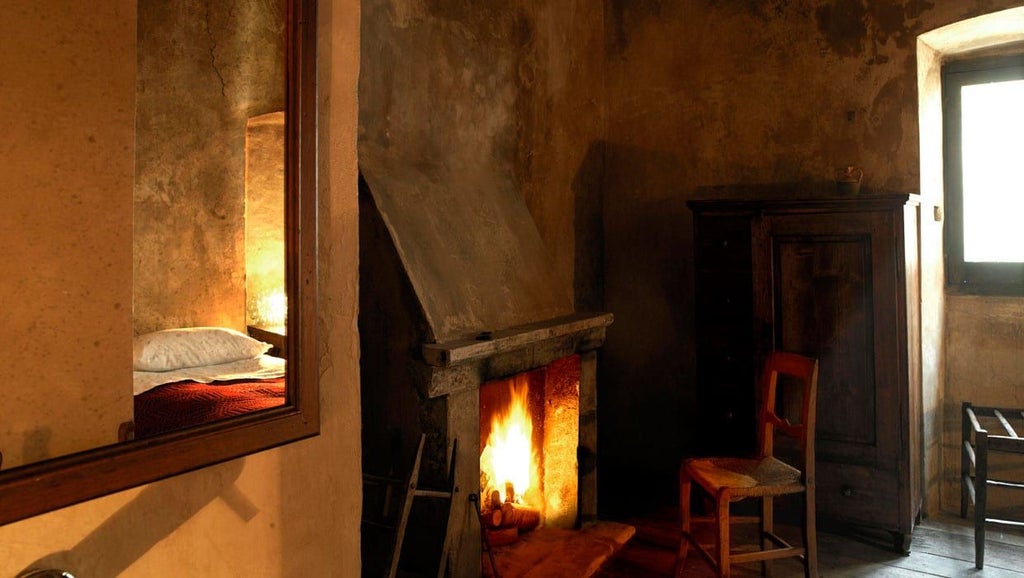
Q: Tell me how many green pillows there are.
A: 0